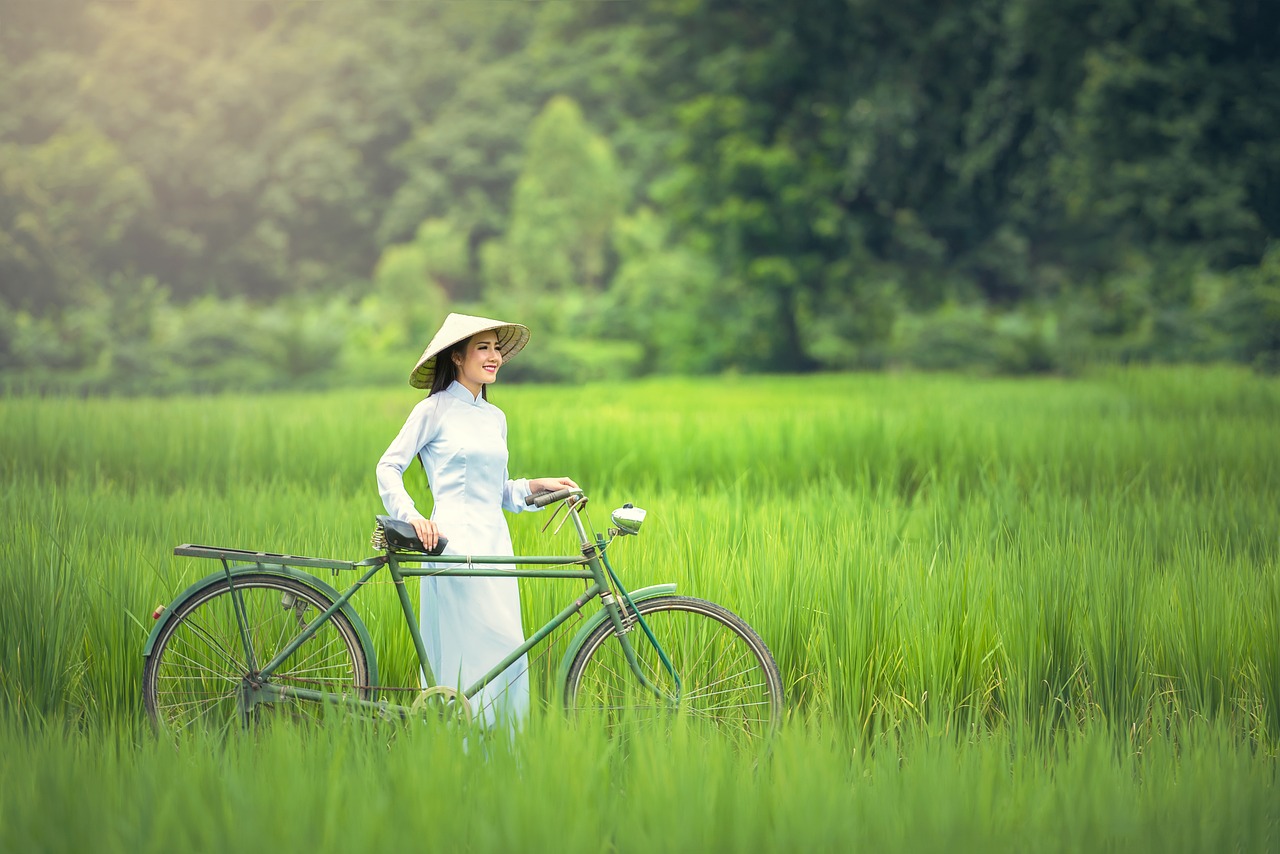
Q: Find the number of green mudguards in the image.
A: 2